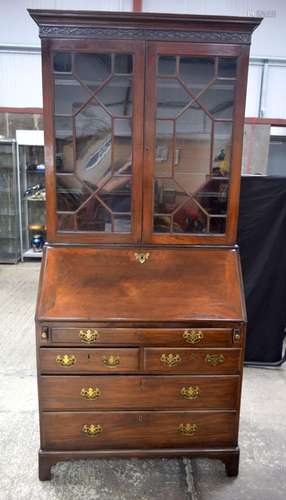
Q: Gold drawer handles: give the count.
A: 10